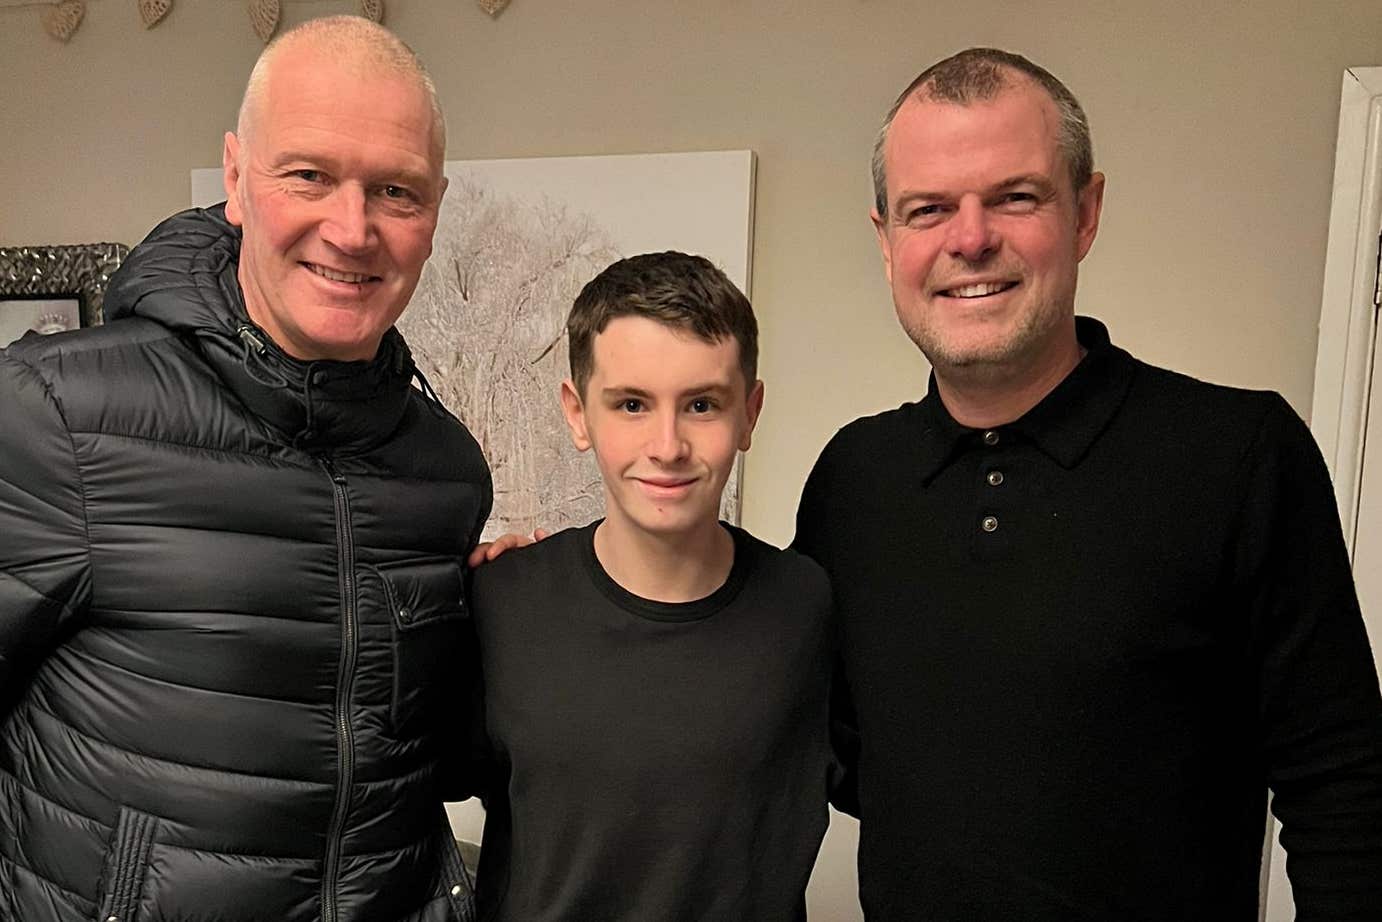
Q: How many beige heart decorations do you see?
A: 5